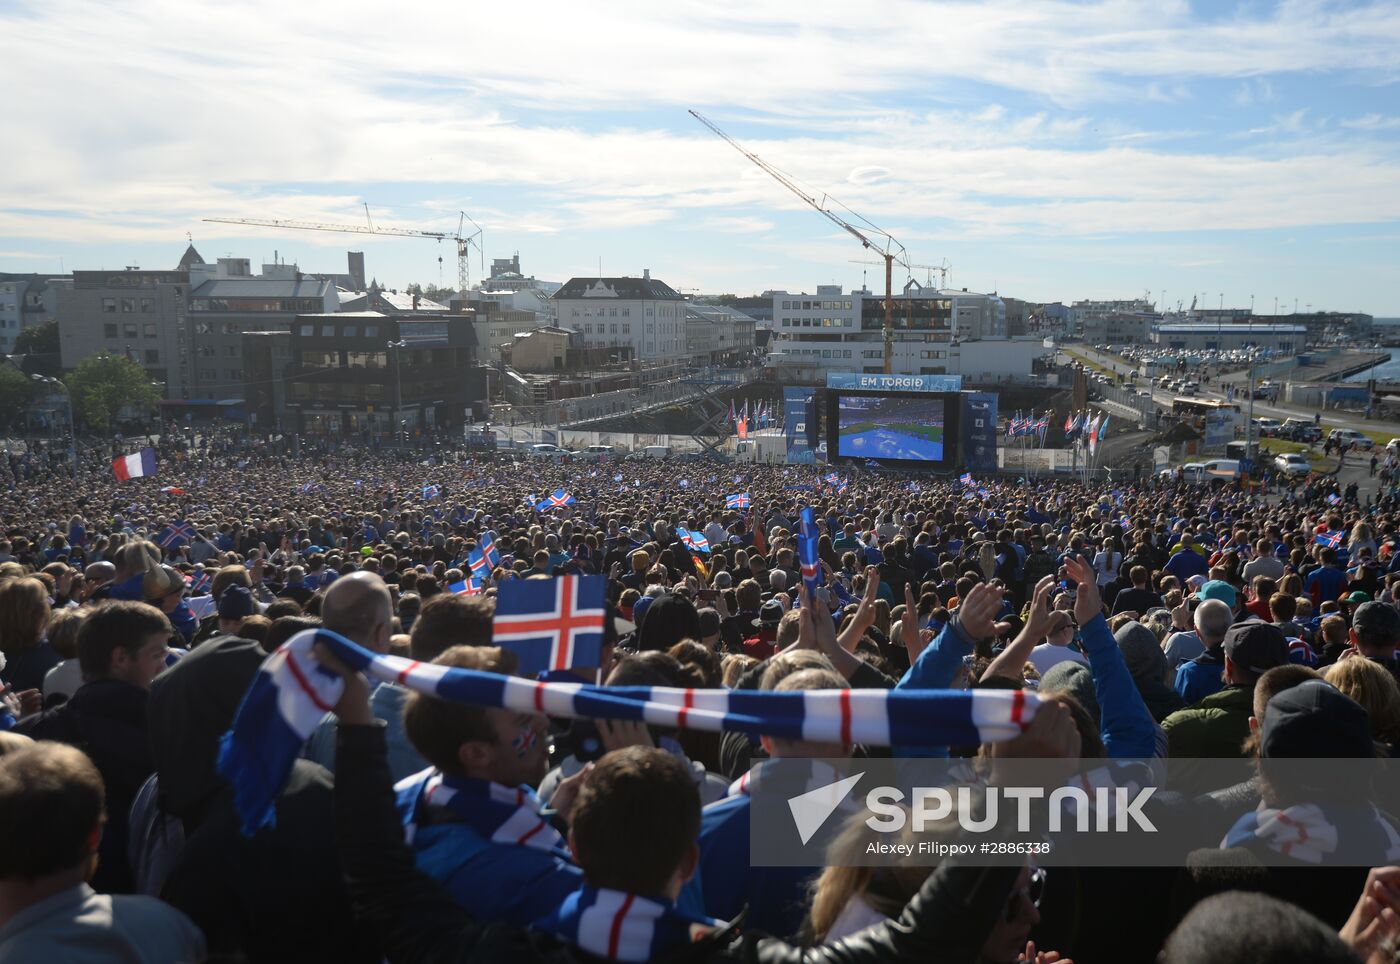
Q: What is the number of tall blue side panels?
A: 2